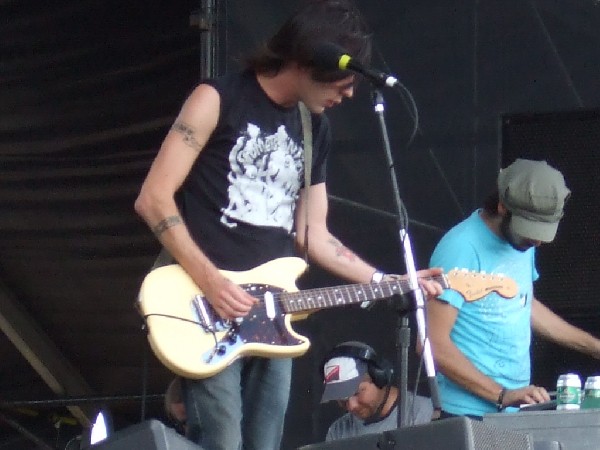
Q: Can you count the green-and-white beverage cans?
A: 2